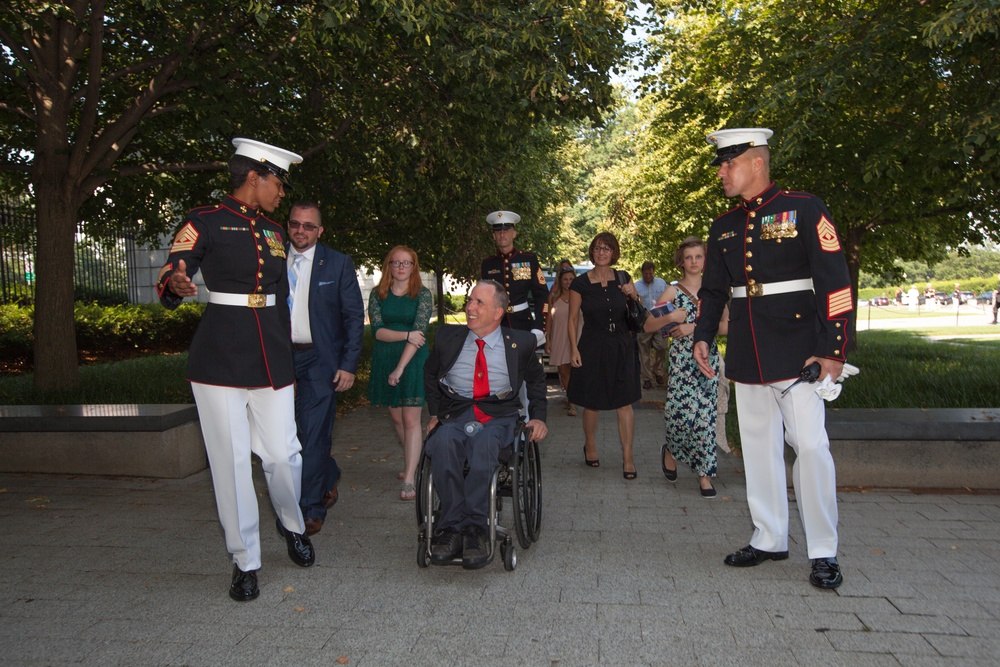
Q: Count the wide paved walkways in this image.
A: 1